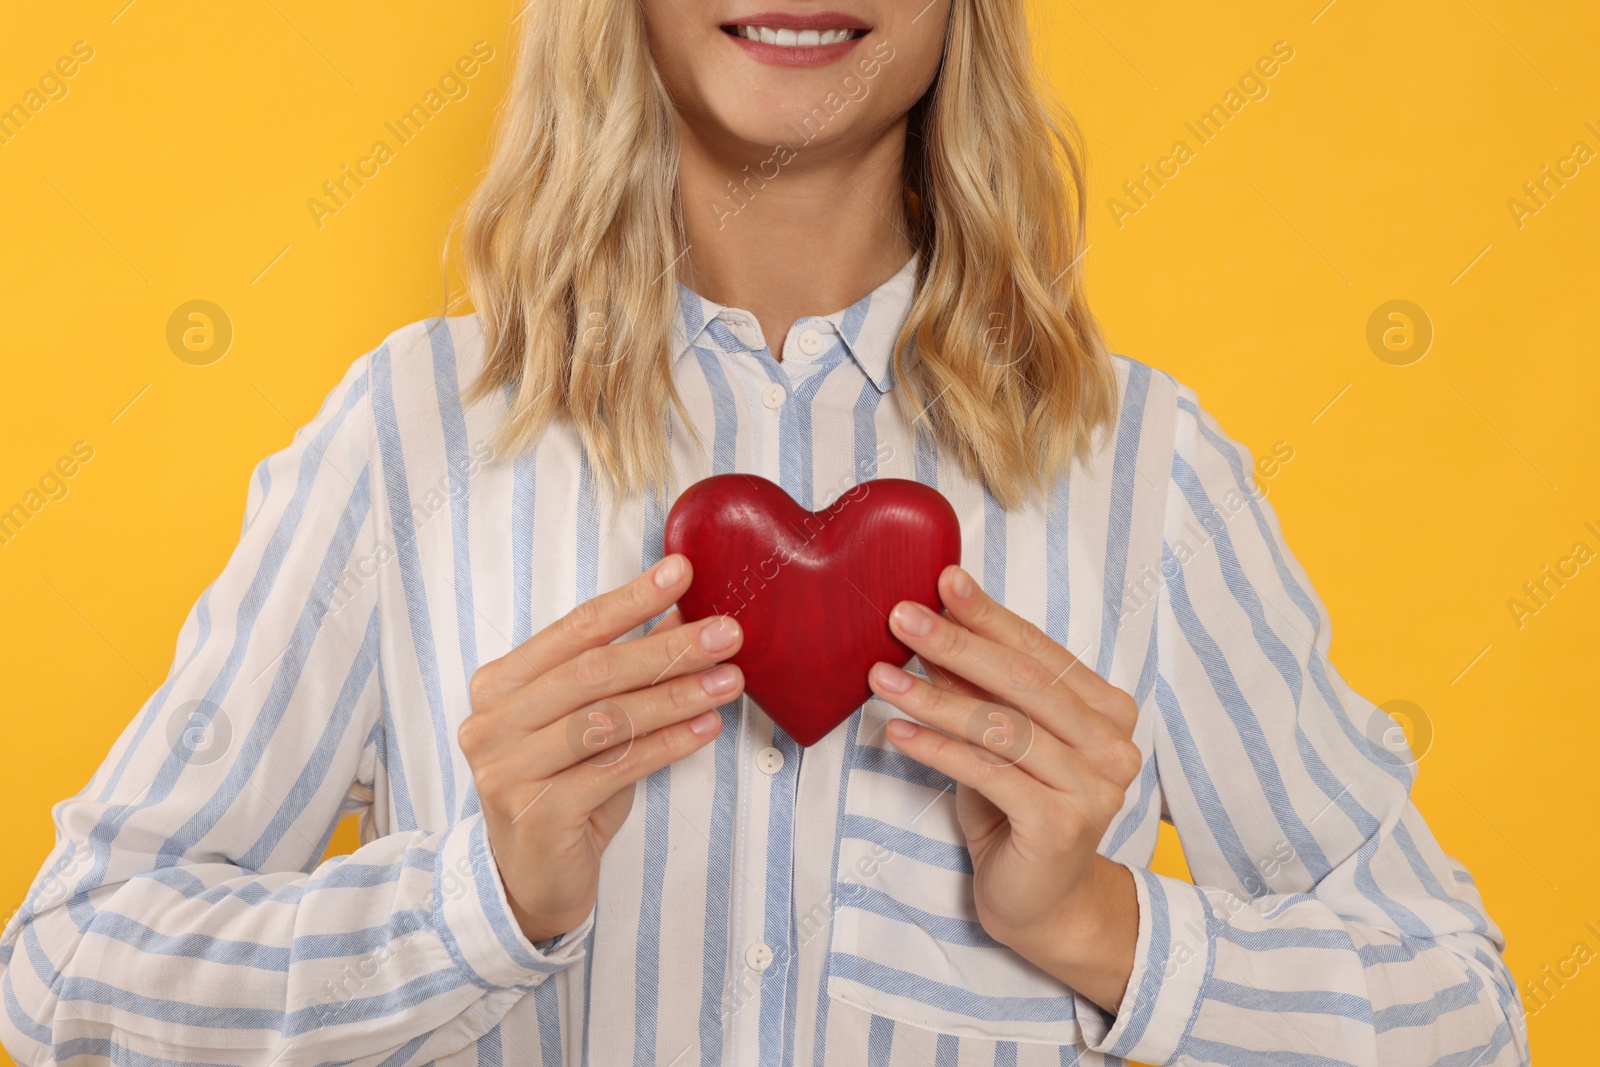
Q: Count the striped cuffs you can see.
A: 2